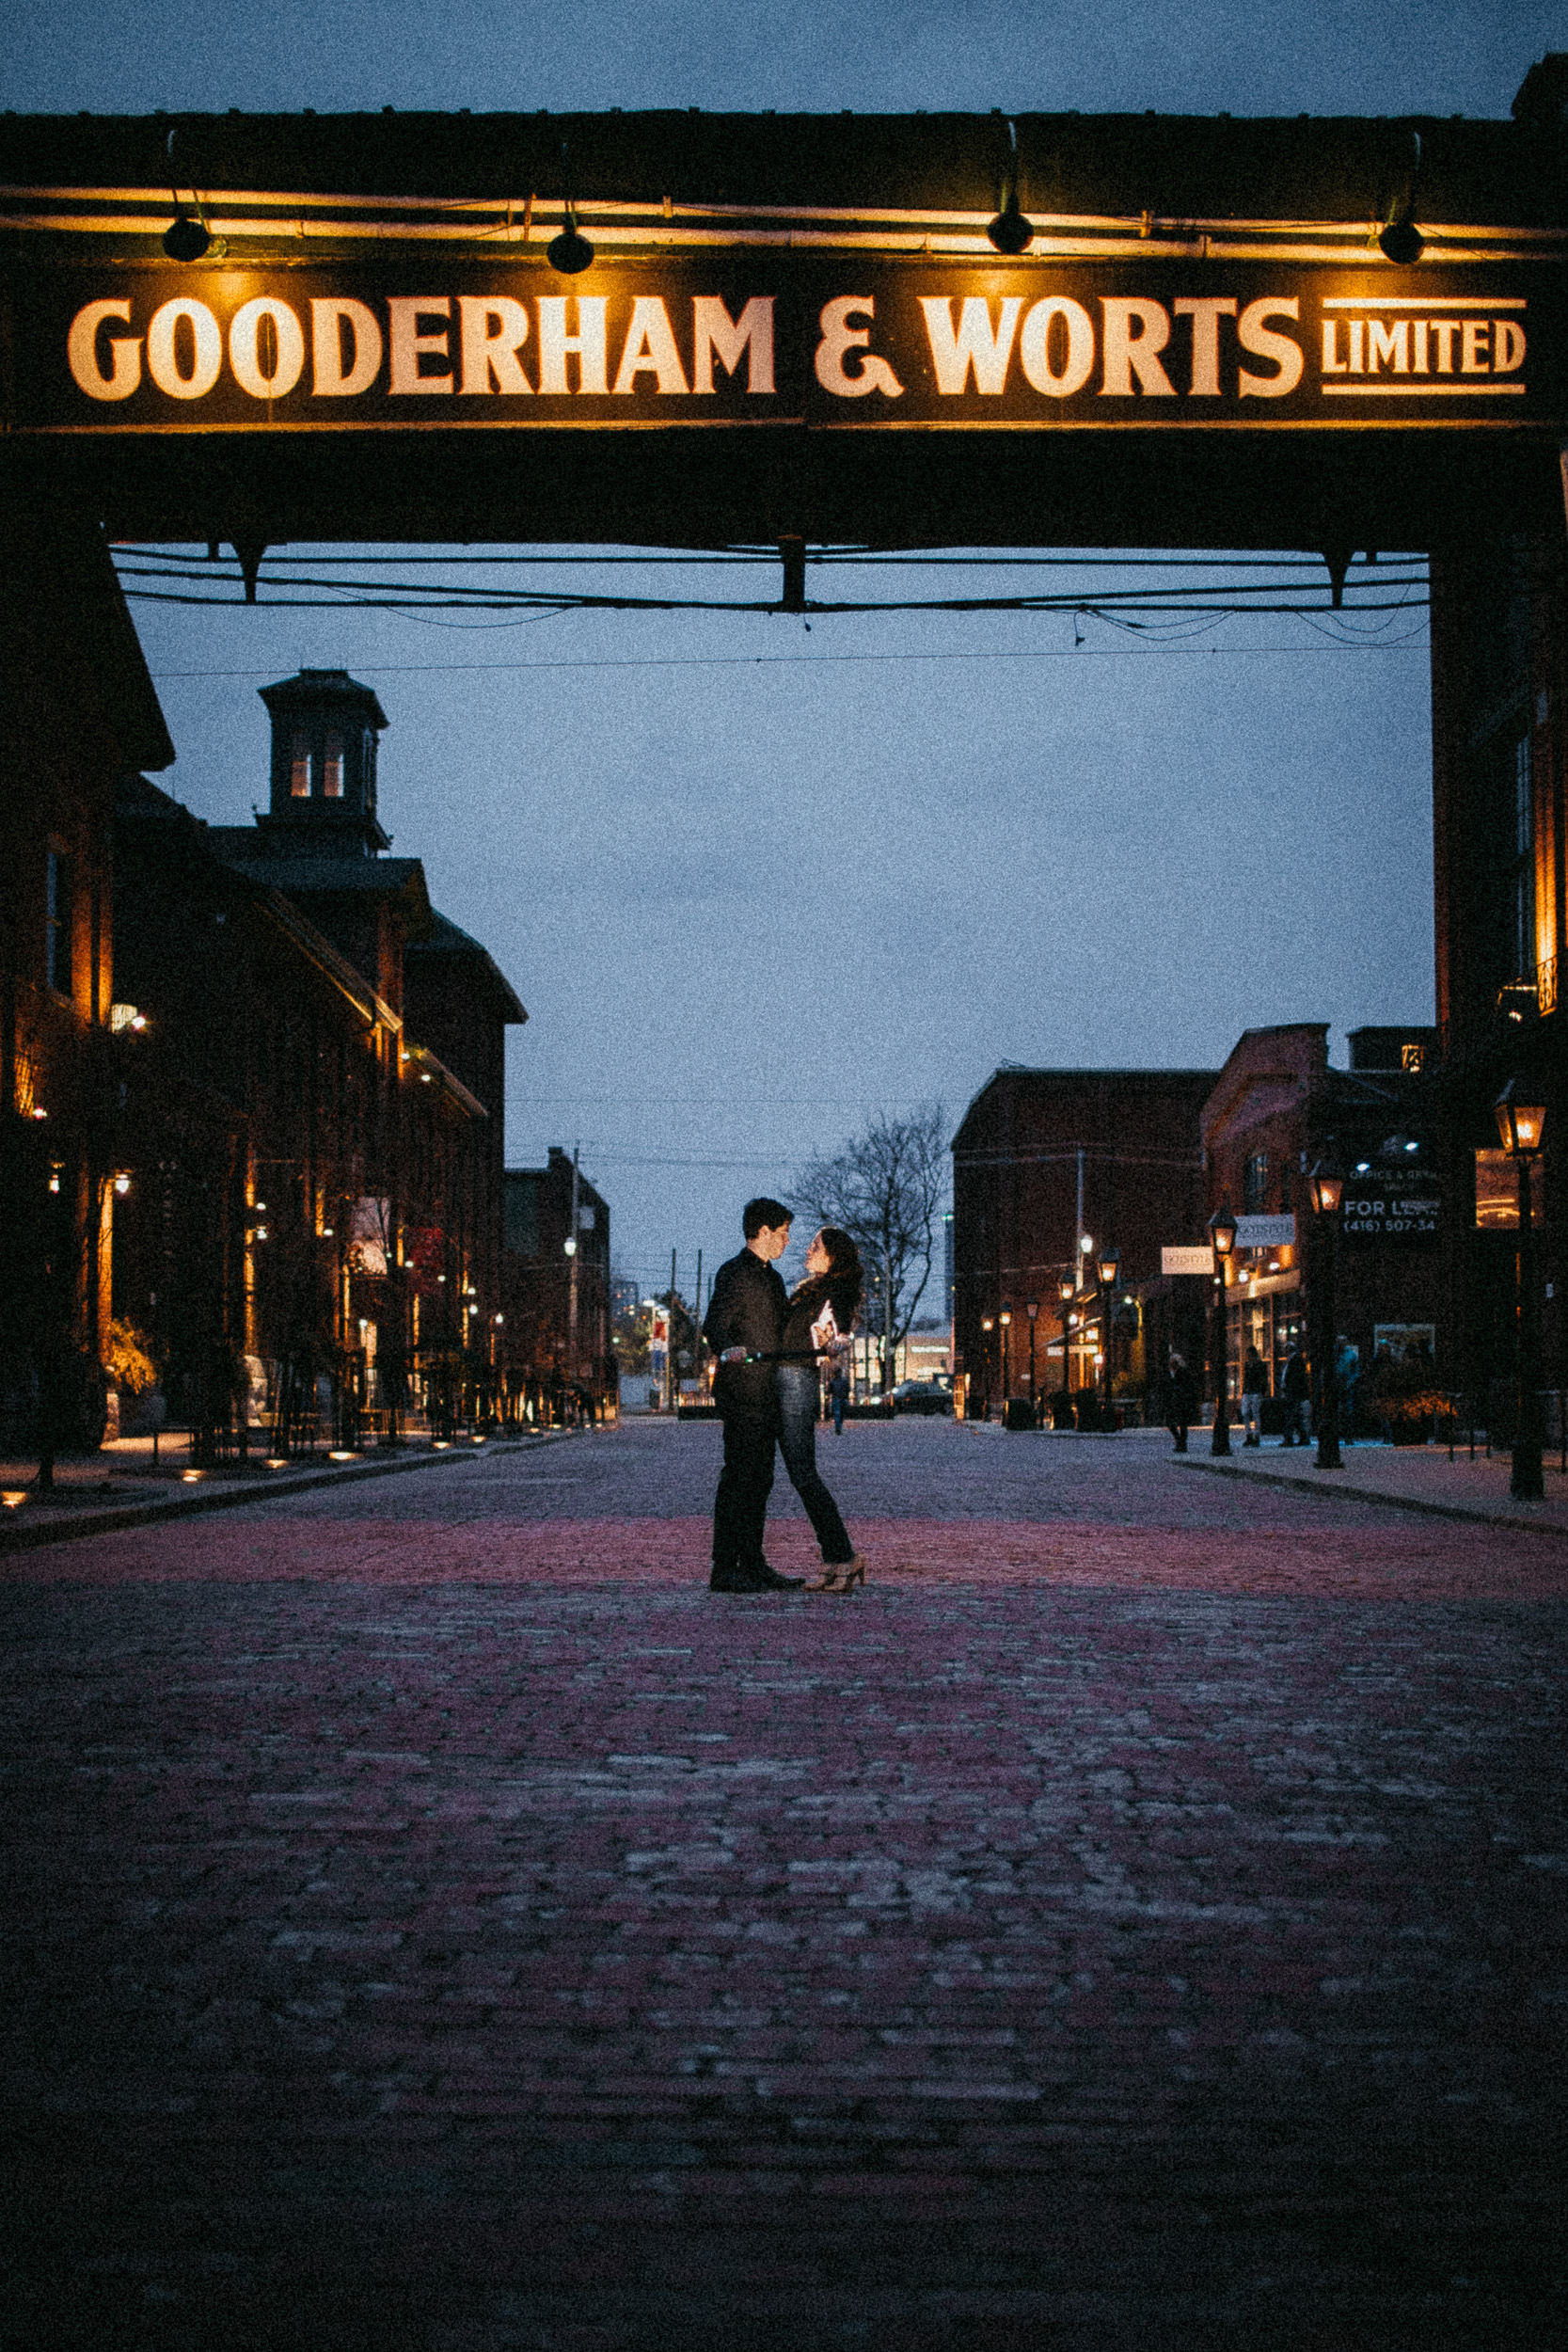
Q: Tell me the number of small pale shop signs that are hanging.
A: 2